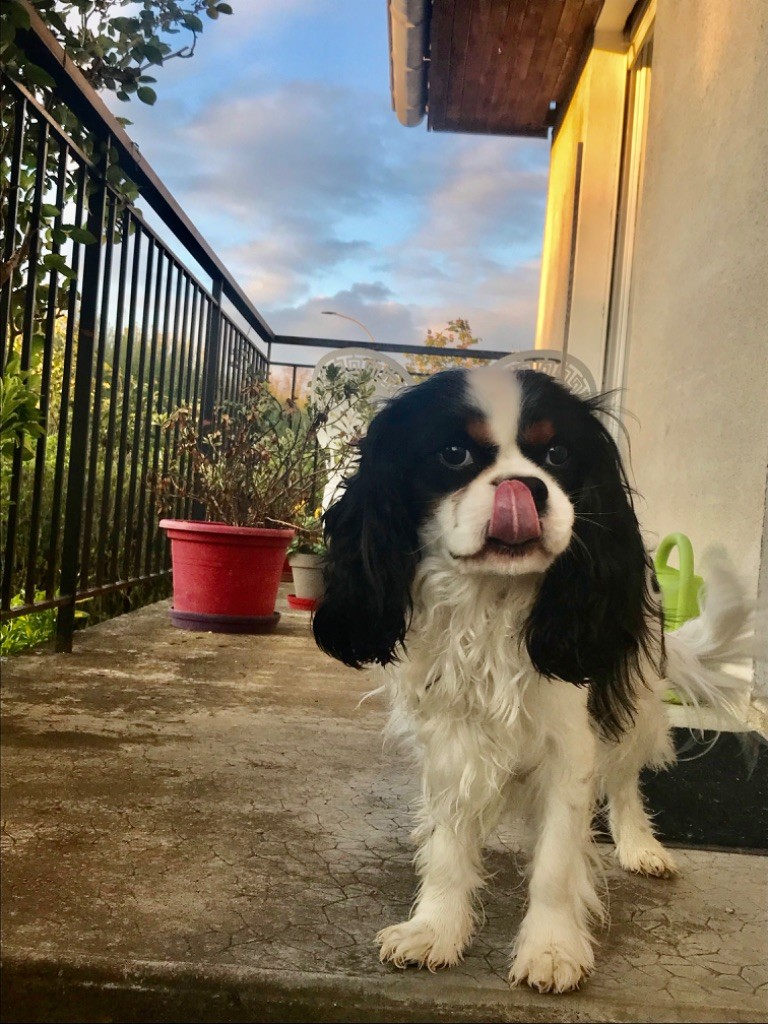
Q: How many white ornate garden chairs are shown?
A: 2